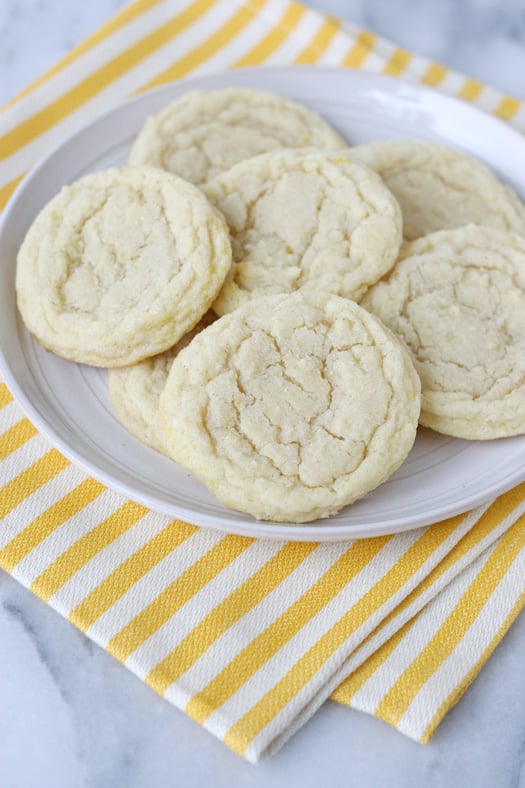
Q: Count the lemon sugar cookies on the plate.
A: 7